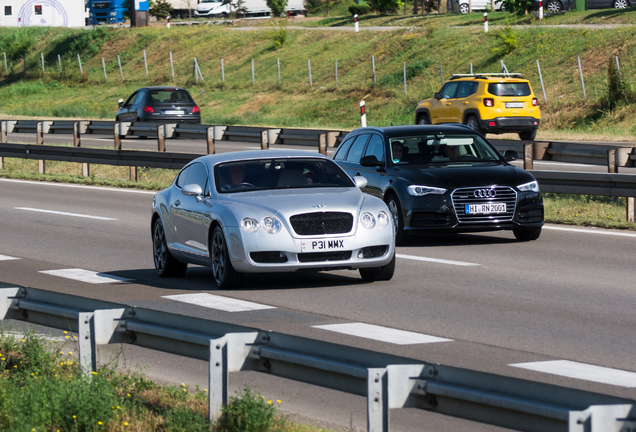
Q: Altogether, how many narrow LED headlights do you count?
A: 2